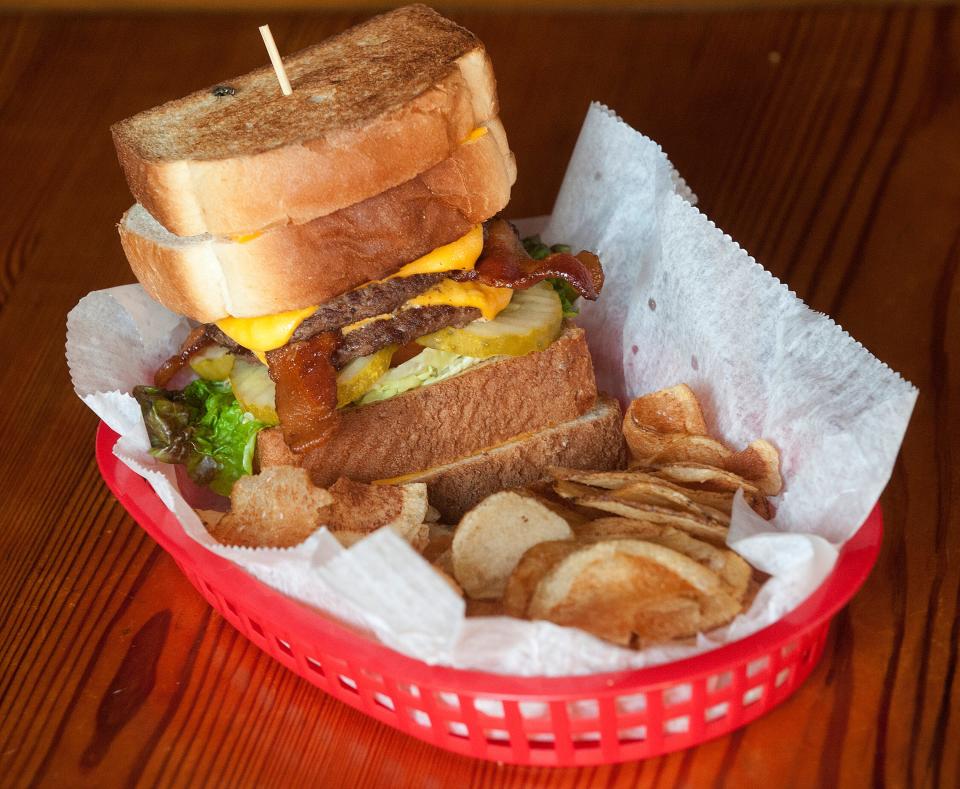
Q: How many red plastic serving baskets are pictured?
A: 1